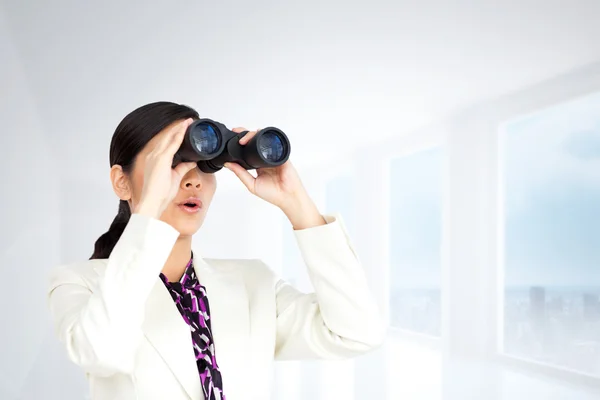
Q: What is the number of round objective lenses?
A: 2